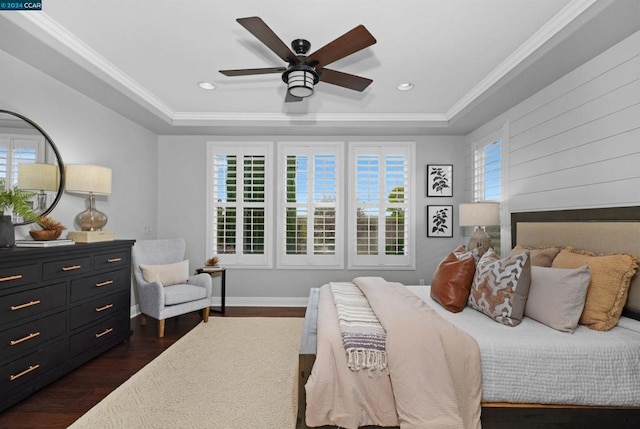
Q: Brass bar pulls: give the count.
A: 9